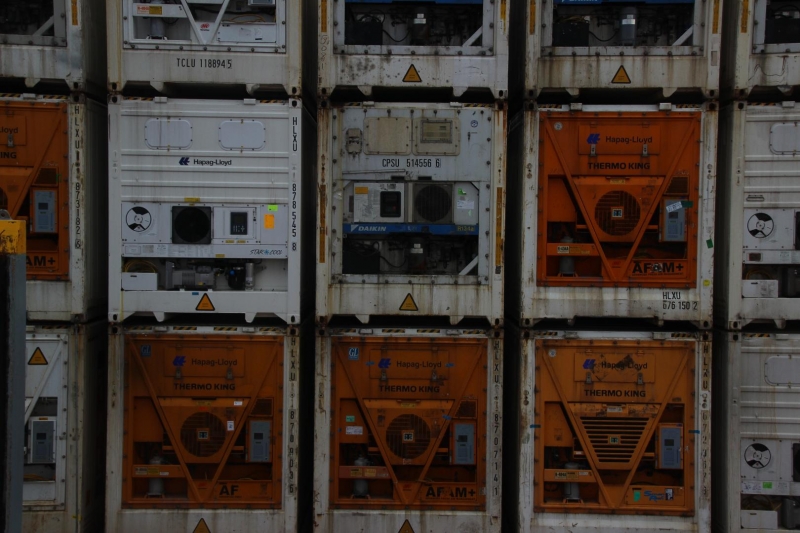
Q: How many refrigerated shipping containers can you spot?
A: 15